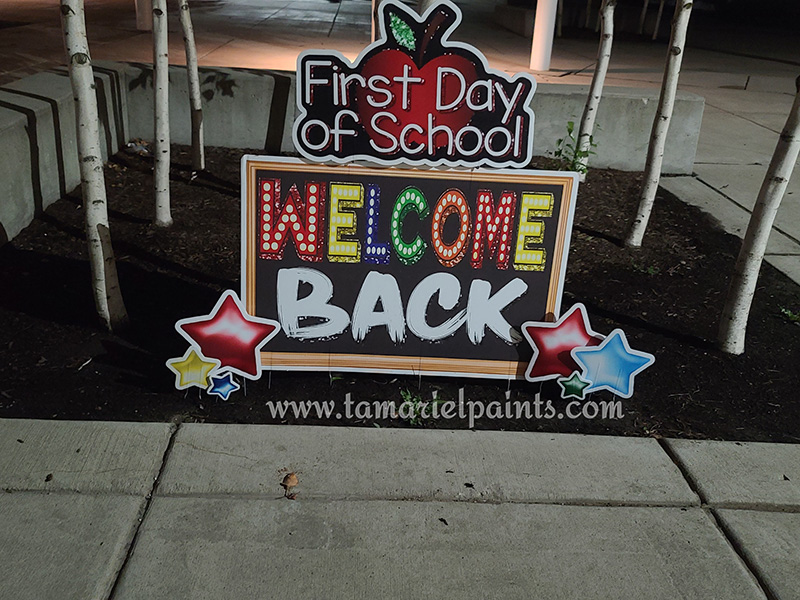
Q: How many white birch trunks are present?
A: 6